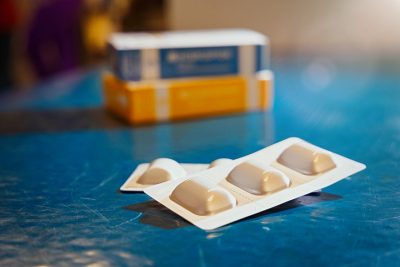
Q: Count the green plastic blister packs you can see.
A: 0